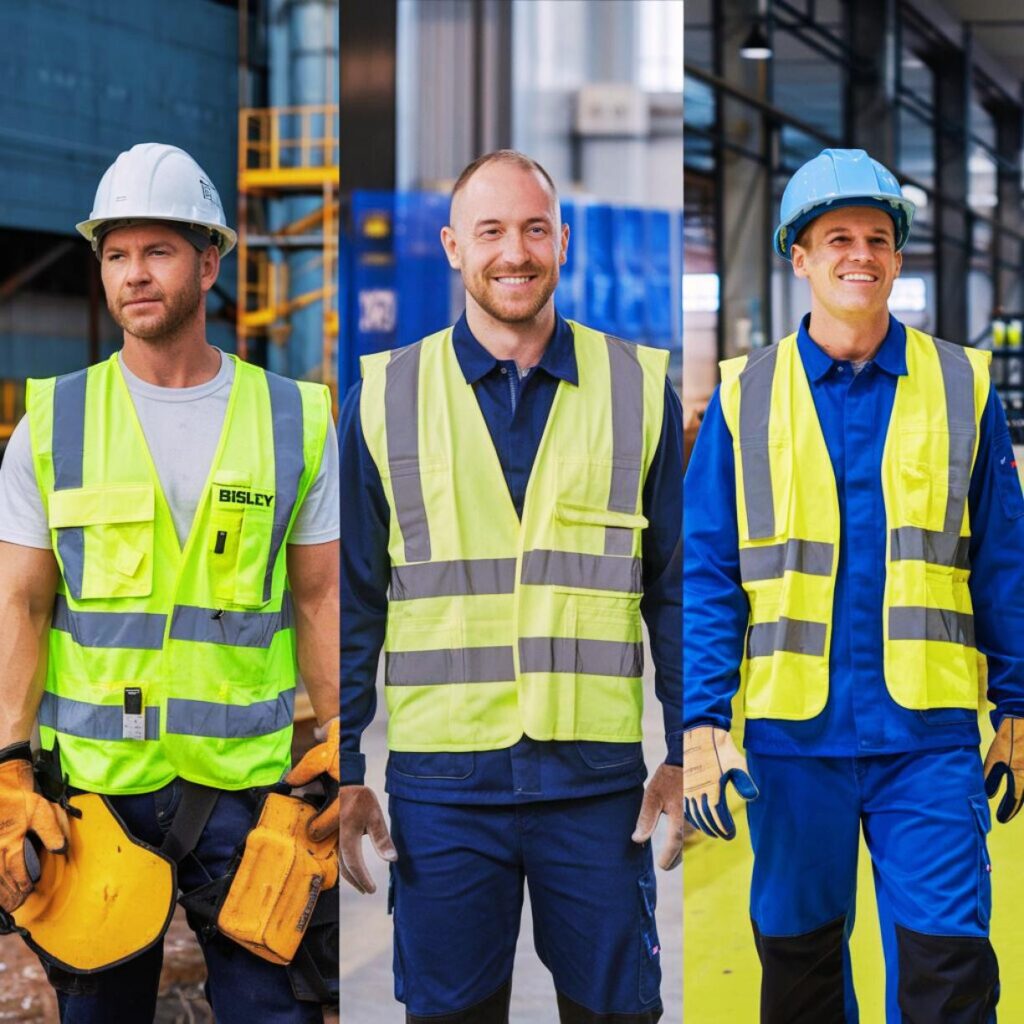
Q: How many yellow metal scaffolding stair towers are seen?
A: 1